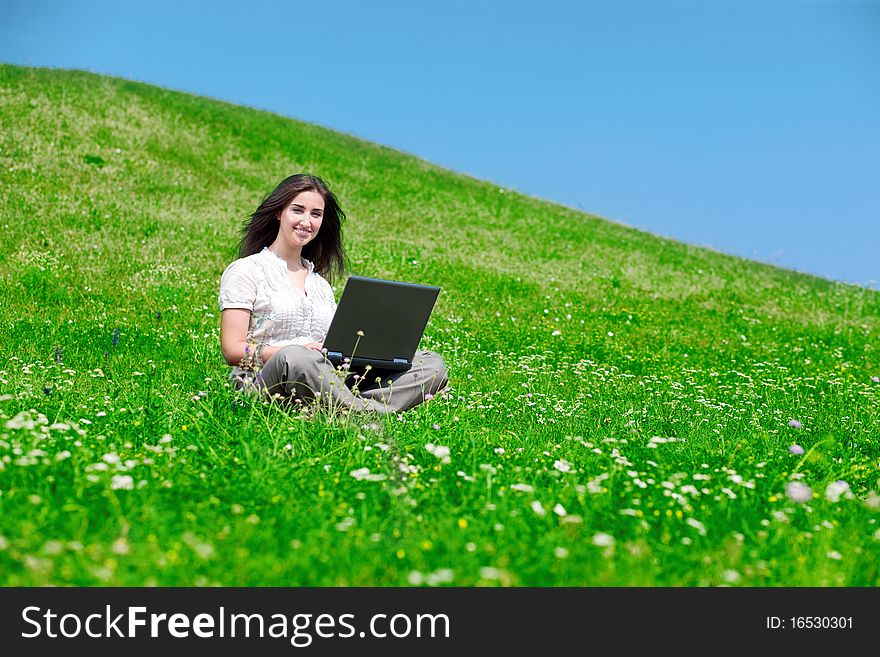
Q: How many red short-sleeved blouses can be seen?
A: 0